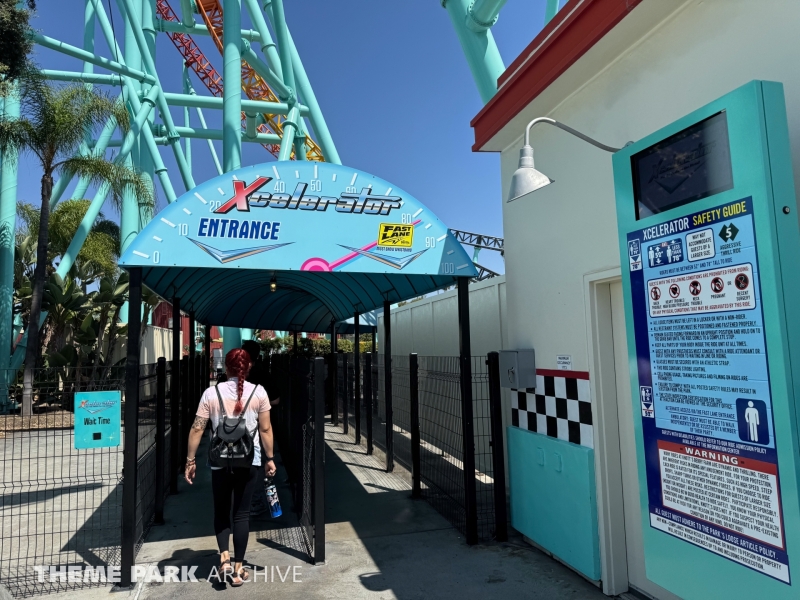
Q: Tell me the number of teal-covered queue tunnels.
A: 1